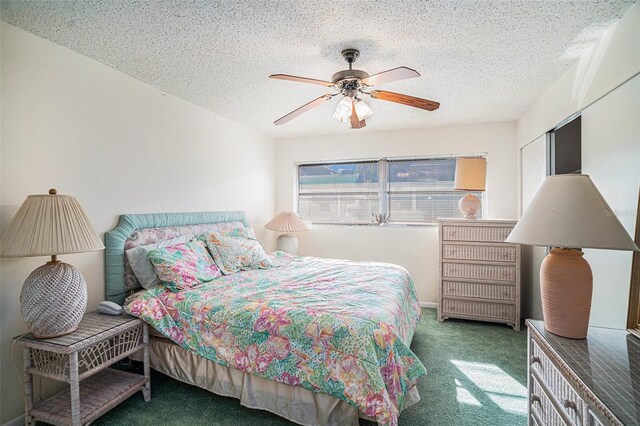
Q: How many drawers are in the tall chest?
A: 5